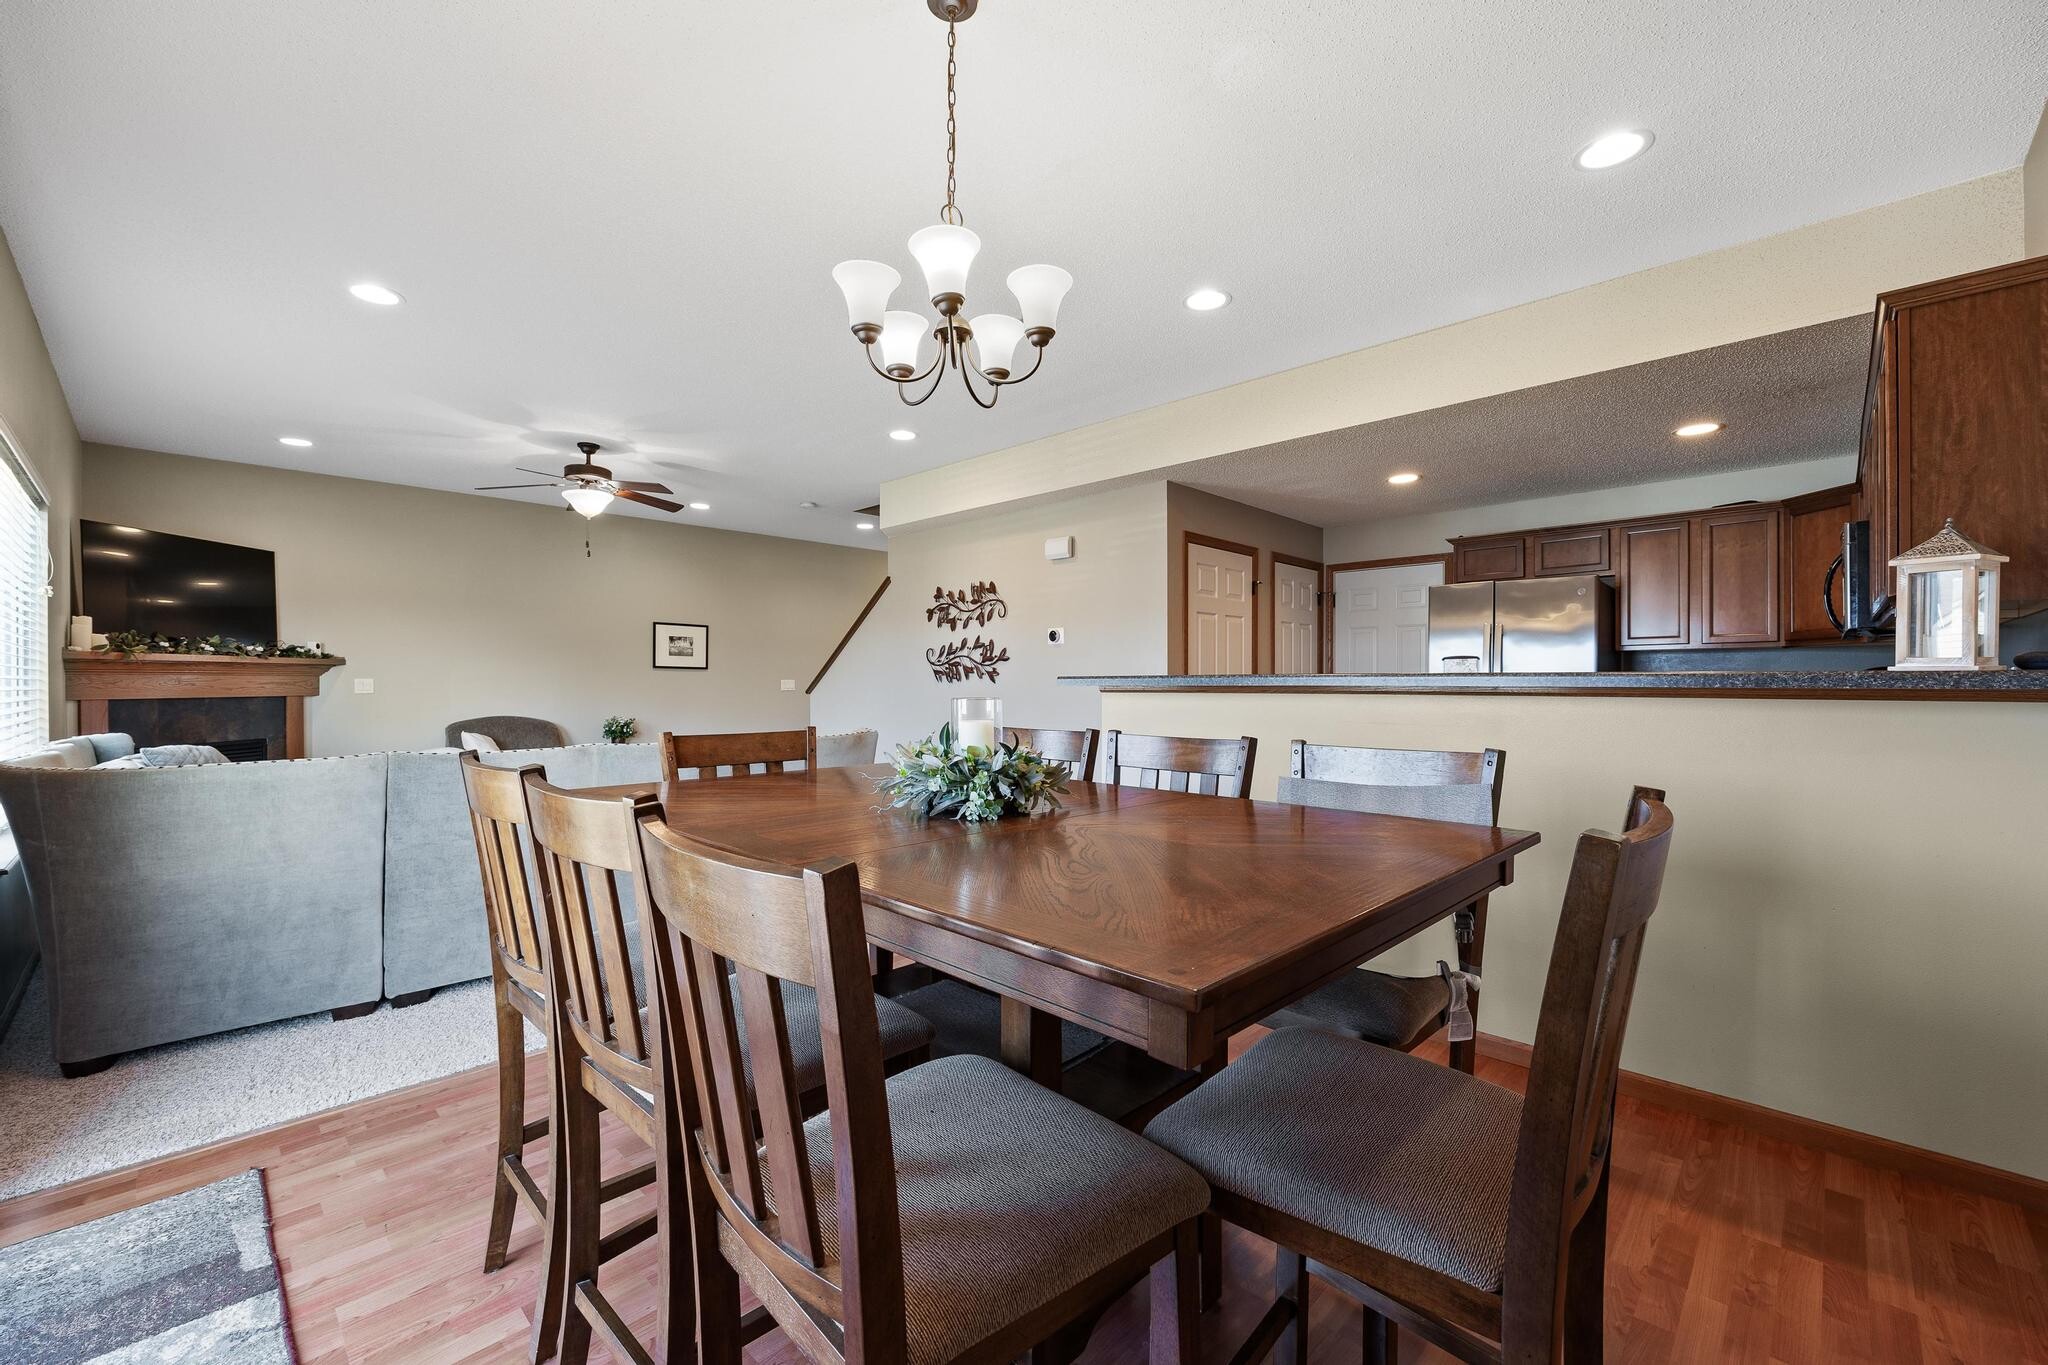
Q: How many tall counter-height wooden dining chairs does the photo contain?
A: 8